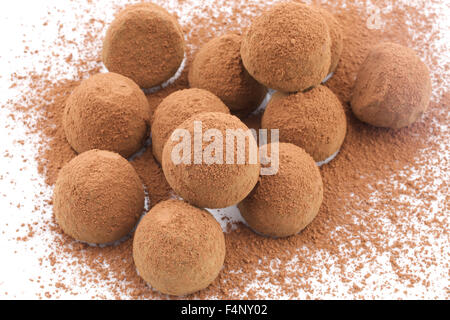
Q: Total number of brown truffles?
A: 12